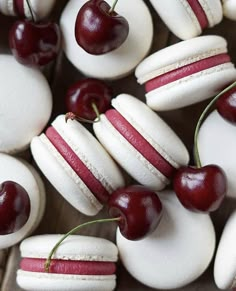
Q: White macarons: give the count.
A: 13